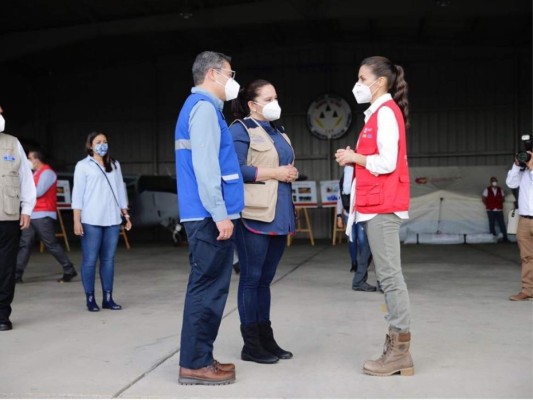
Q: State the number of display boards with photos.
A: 3